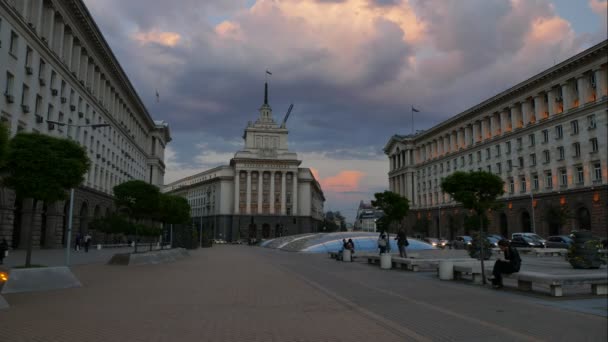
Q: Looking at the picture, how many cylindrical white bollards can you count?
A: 3